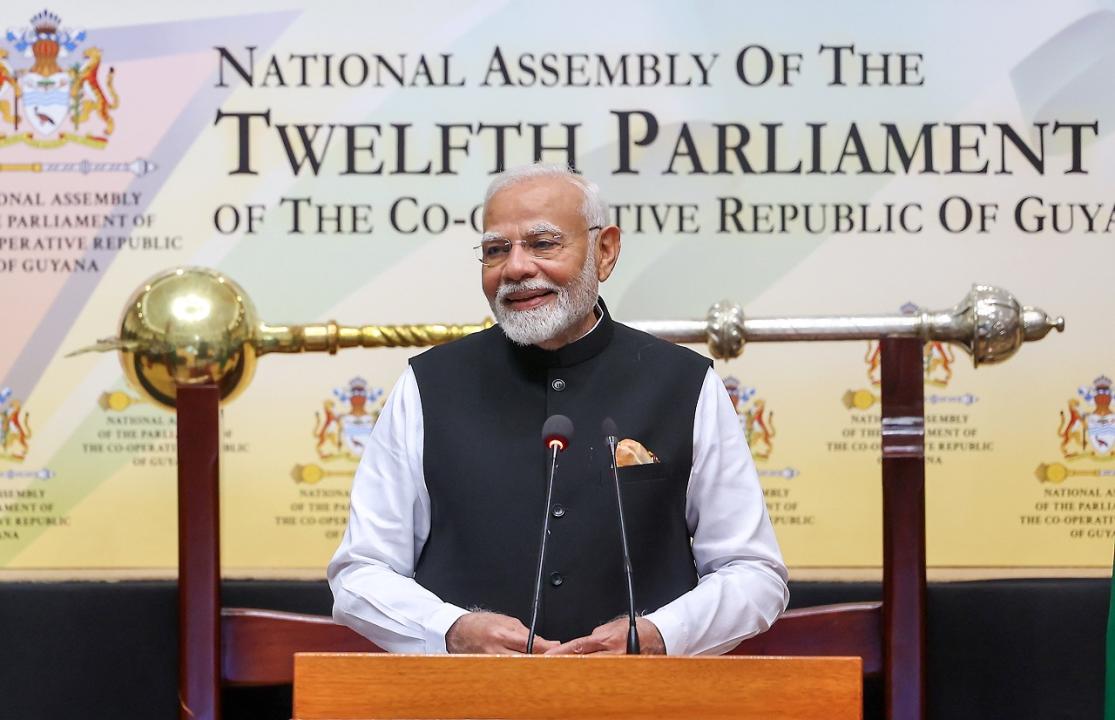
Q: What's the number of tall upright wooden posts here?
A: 2